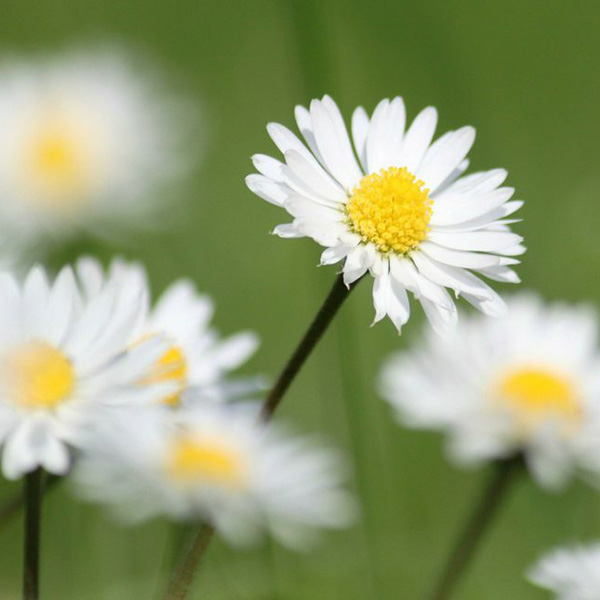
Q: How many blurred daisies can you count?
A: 6